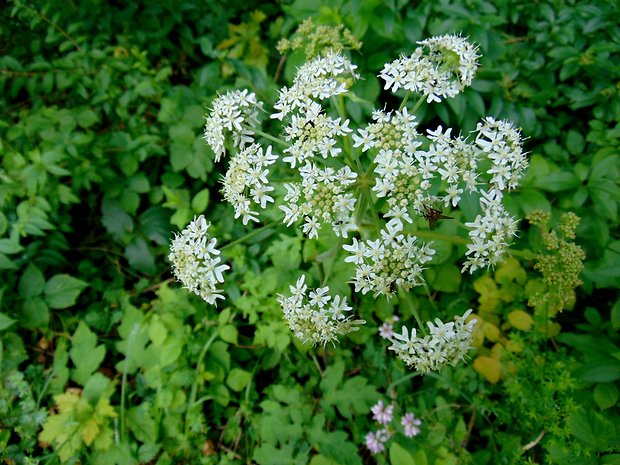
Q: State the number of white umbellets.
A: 15